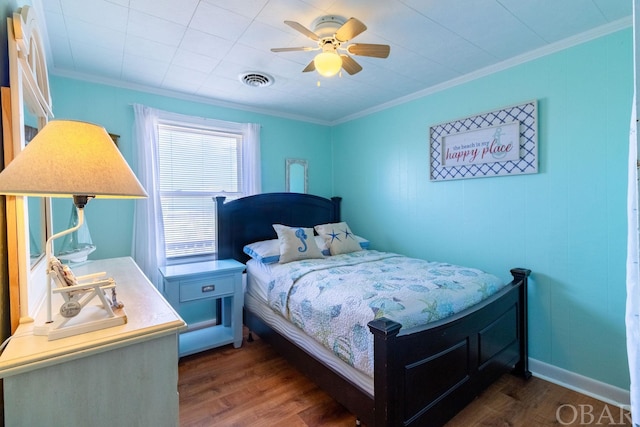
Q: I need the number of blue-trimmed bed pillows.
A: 2